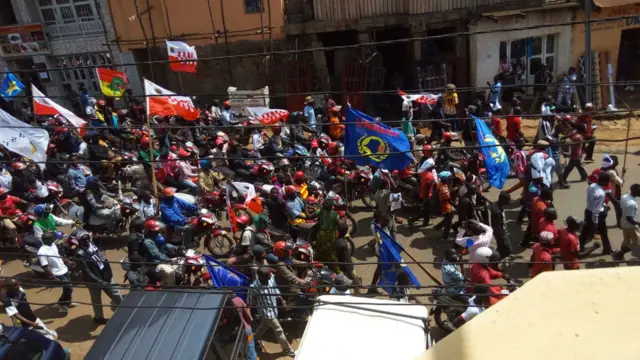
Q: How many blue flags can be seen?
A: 5